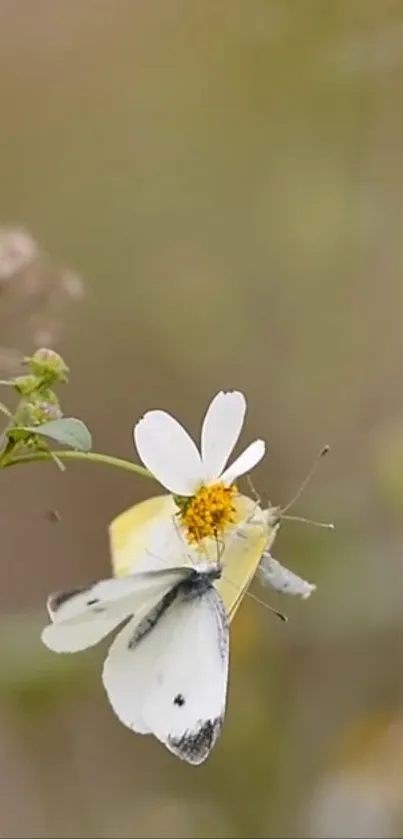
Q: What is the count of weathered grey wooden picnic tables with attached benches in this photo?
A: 0